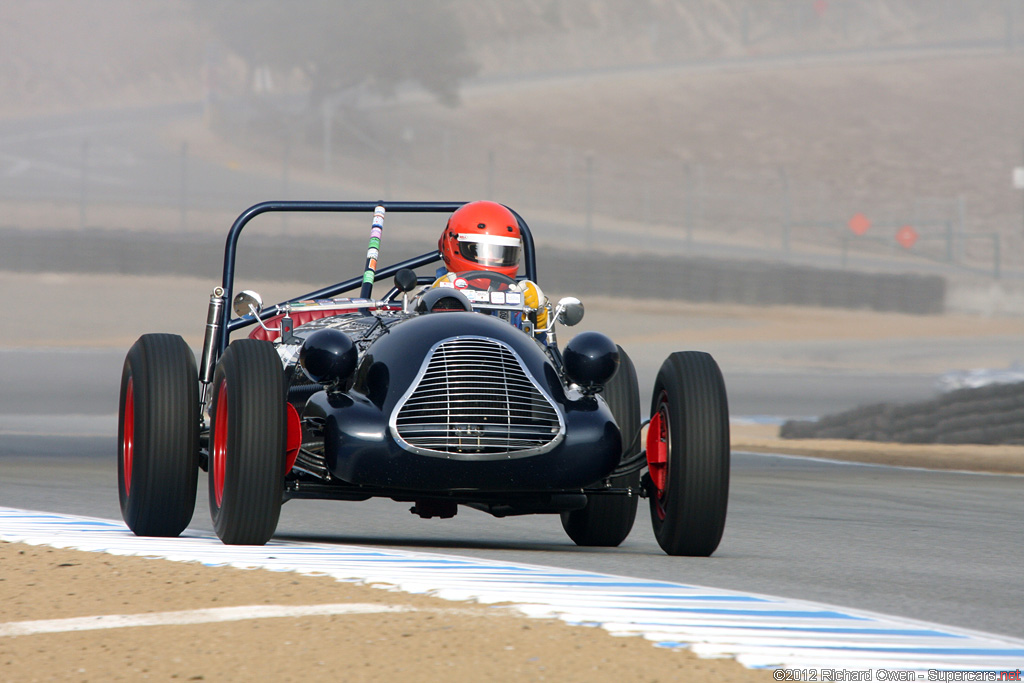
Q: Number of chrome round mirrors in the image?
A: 2